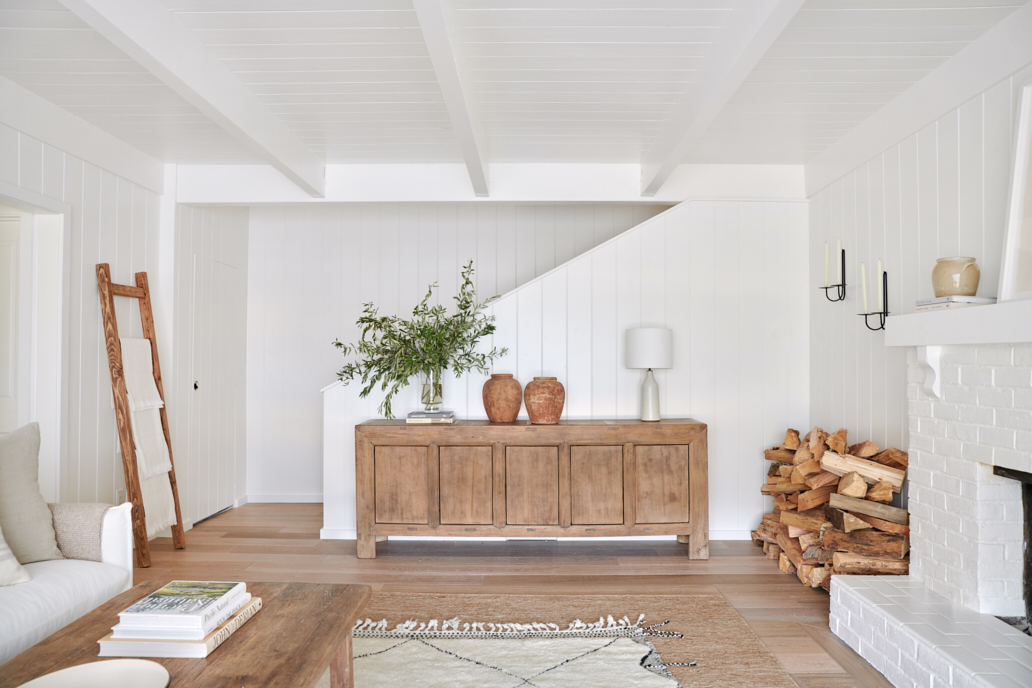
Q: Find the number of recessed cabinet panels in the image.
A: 5